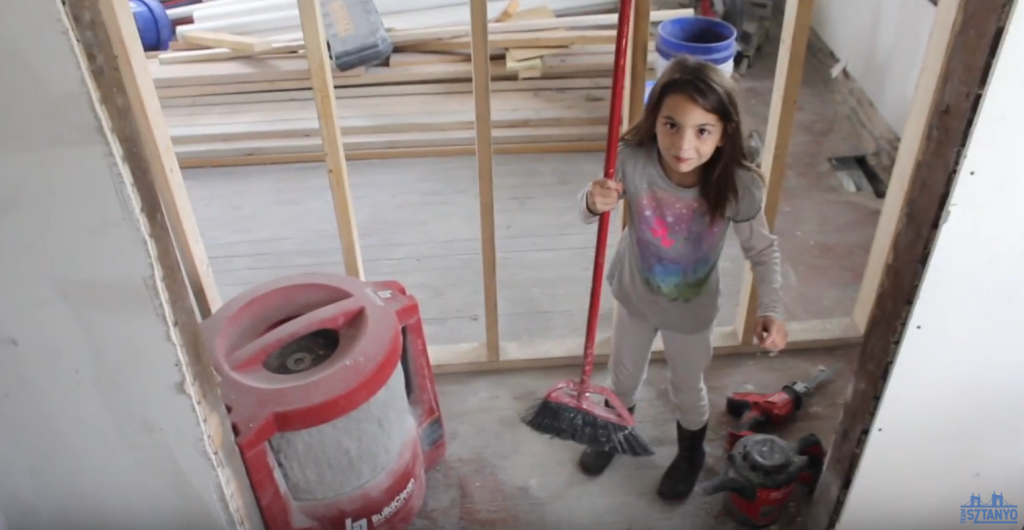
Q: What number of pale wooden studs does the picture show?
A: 6